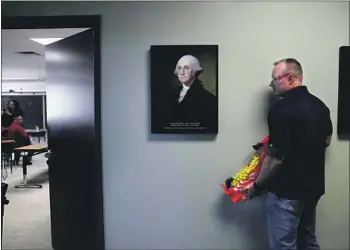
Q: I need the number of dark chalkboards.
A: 1